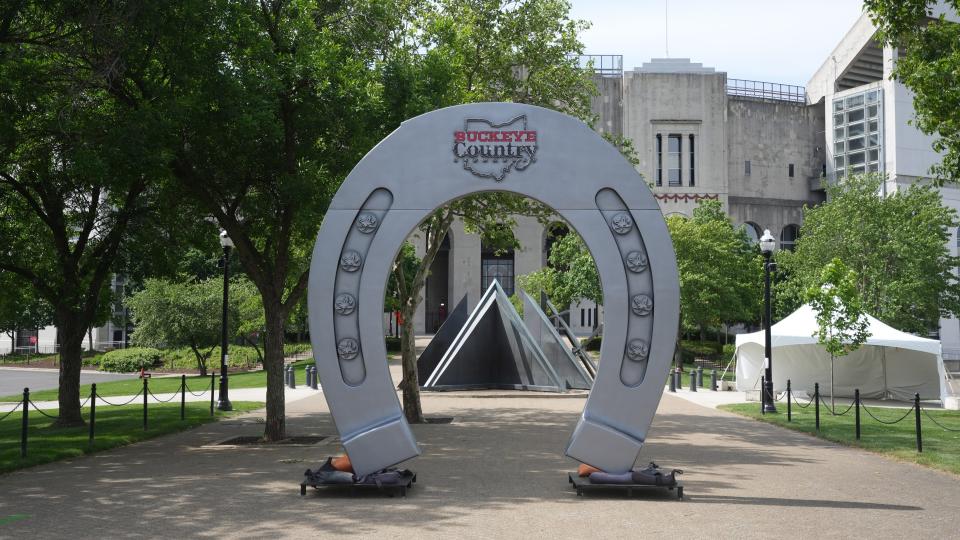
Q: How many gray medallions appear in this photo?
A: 8